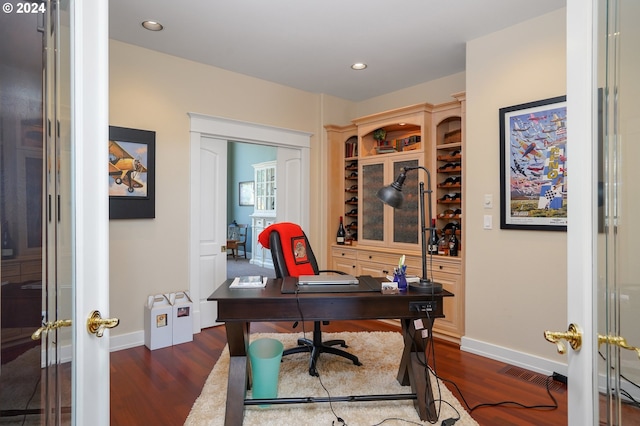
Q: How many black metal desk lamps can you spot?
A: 1